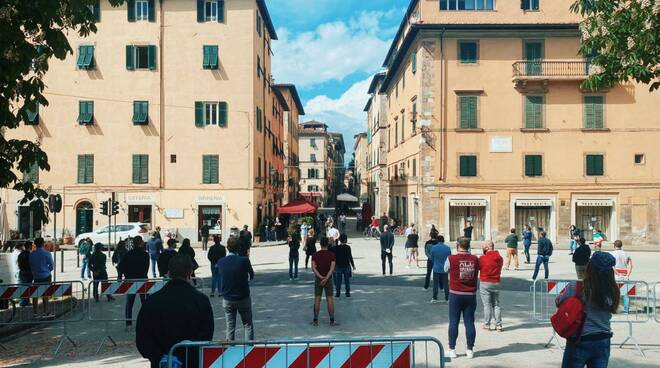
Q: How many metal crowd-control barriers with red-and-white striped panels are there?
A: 4